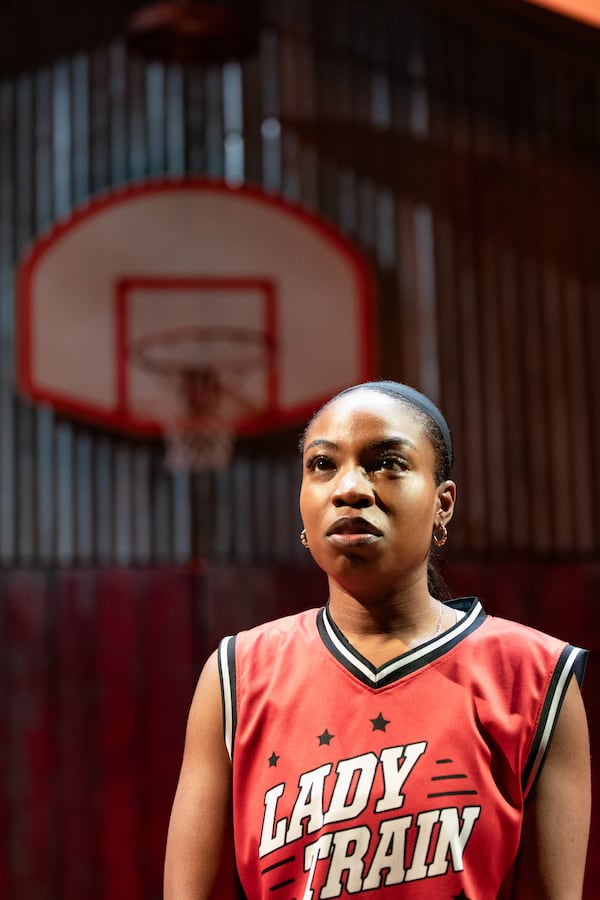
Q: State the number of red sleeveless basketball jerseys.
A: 1